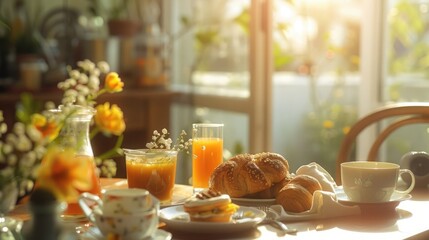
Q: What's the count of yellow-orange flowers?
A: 4